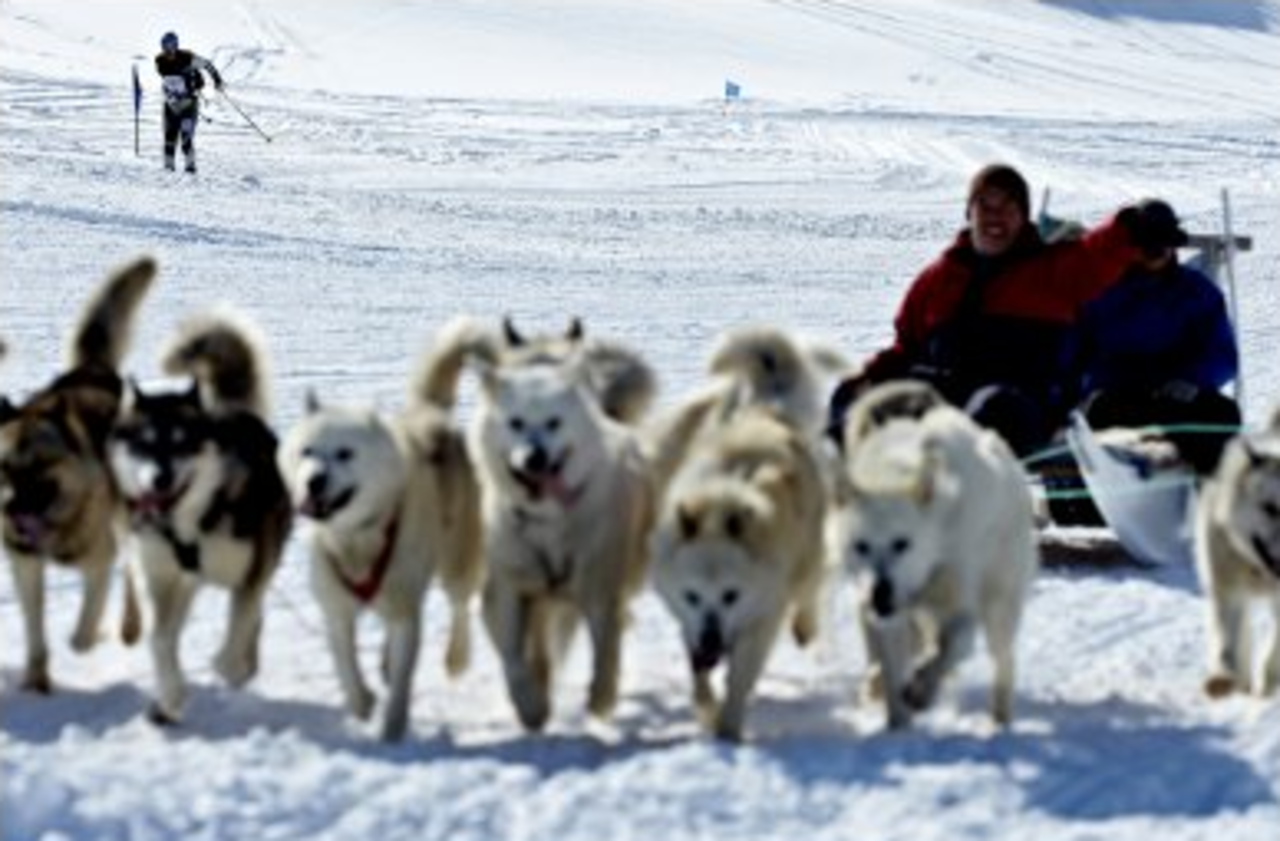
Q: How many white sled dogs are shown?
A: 5